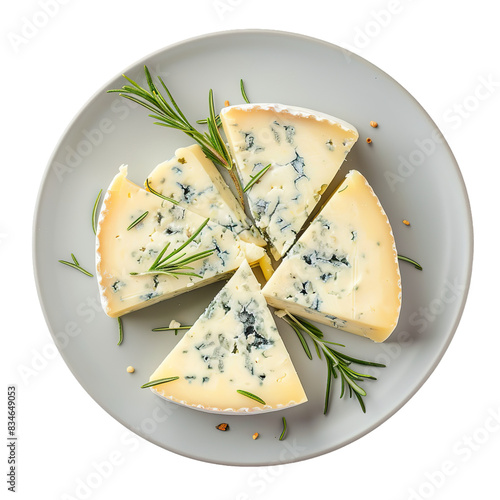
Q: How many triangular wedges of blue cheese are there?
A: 5